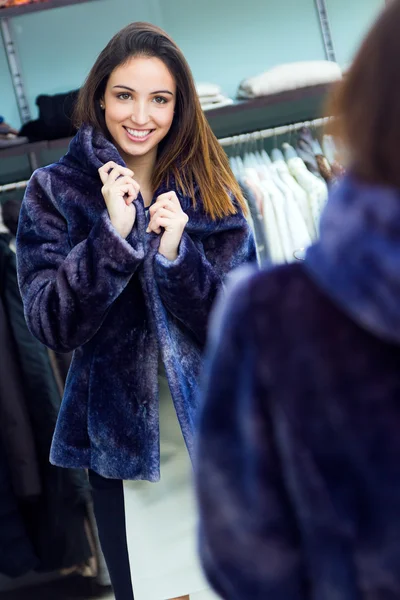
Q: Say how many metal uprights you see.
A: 2